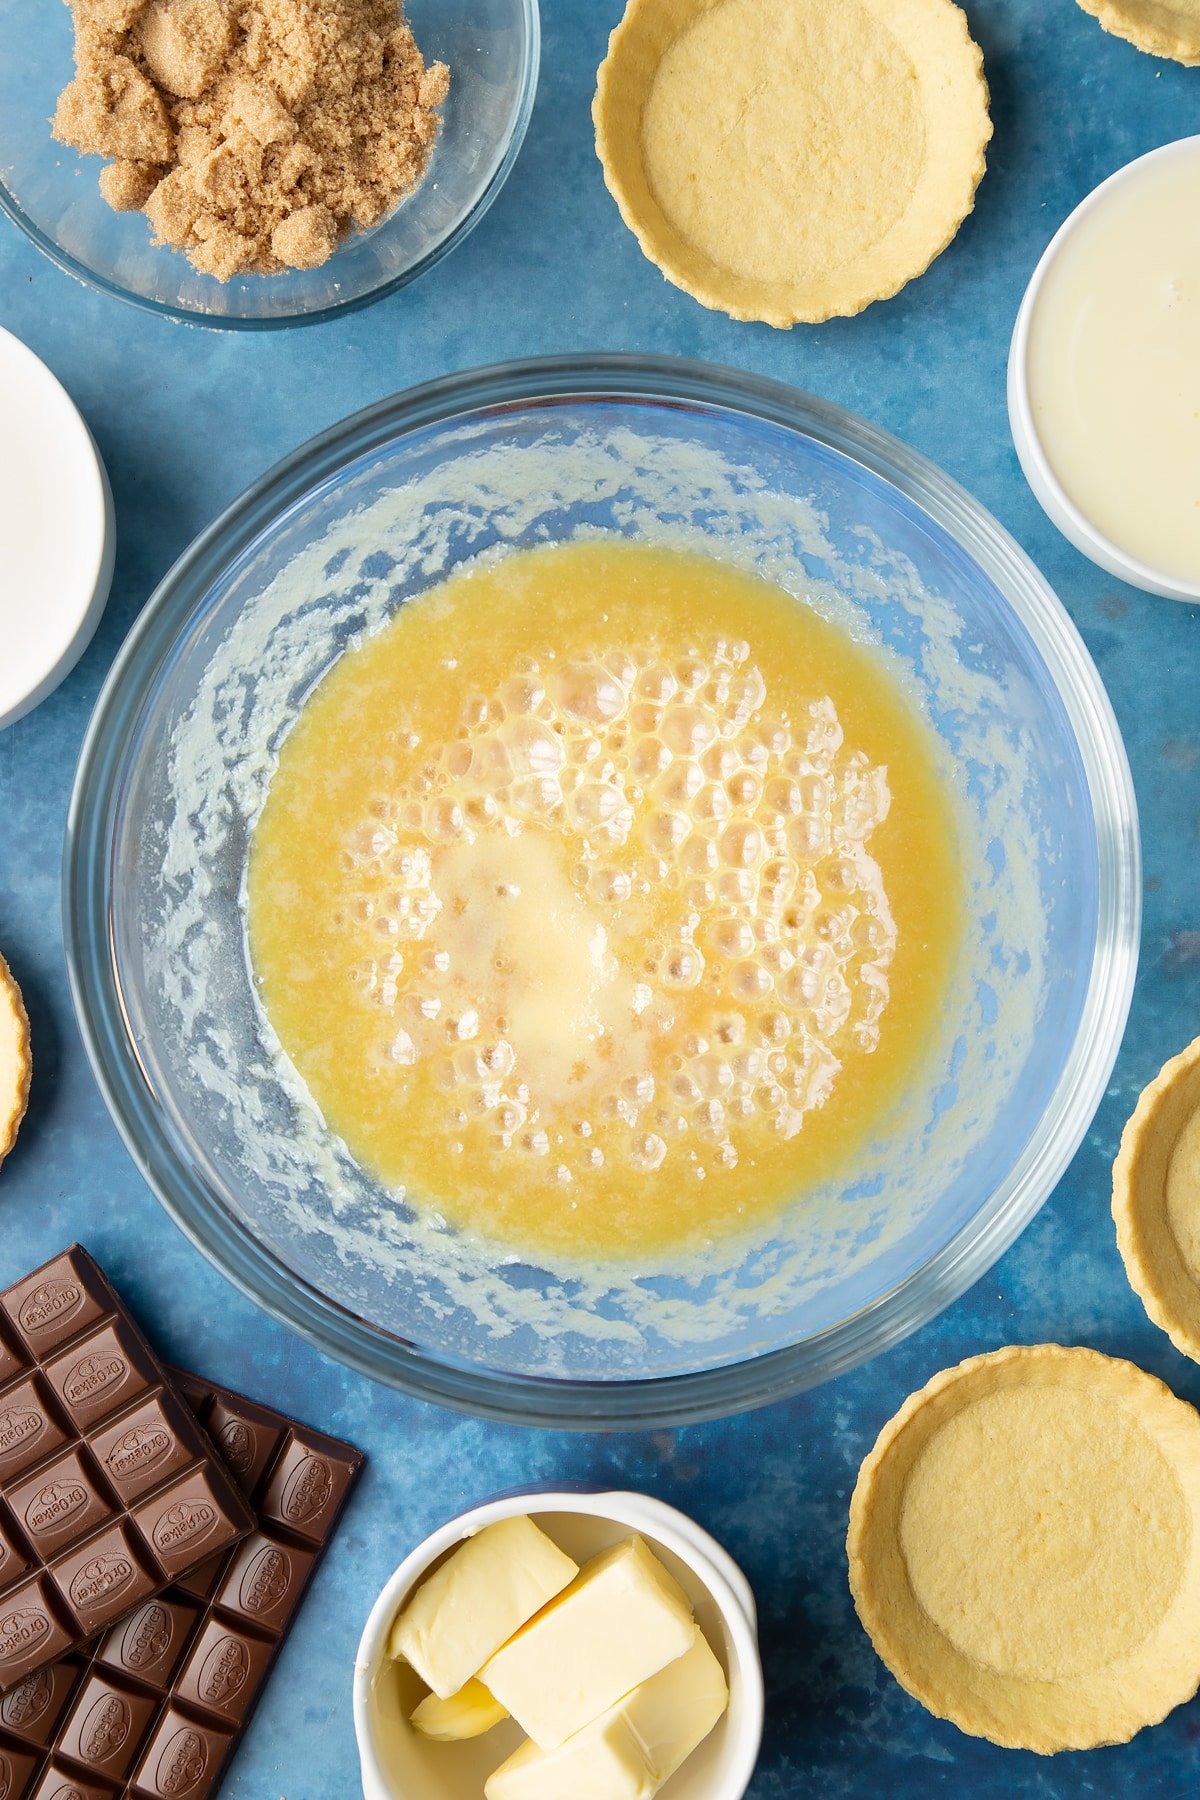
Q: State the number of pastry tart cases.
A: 5